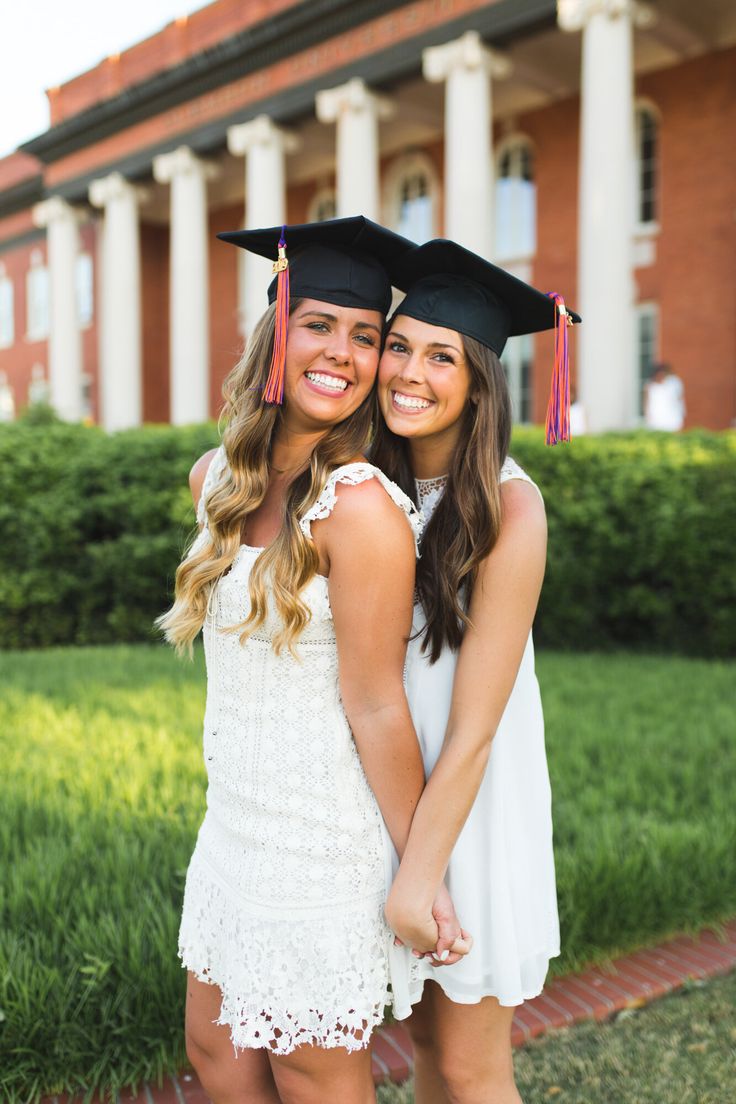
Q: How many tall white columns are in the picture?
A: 7